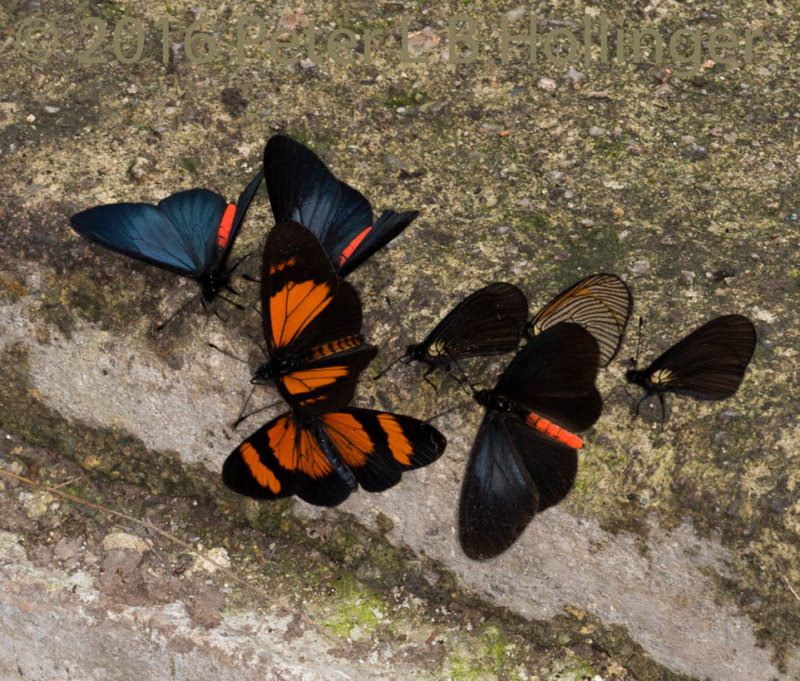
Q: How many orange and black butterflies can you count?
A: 2